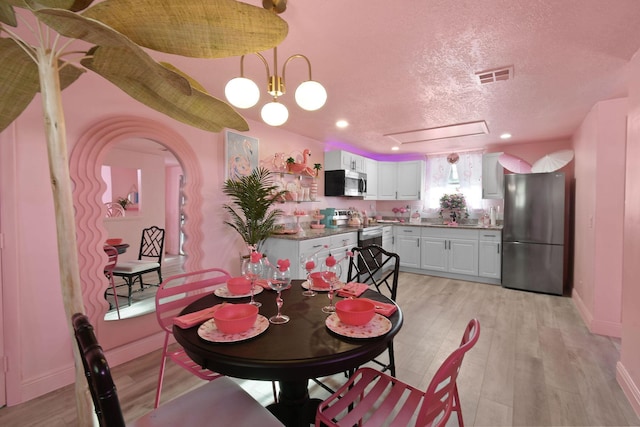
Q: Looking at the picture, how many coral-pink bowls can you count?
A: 4